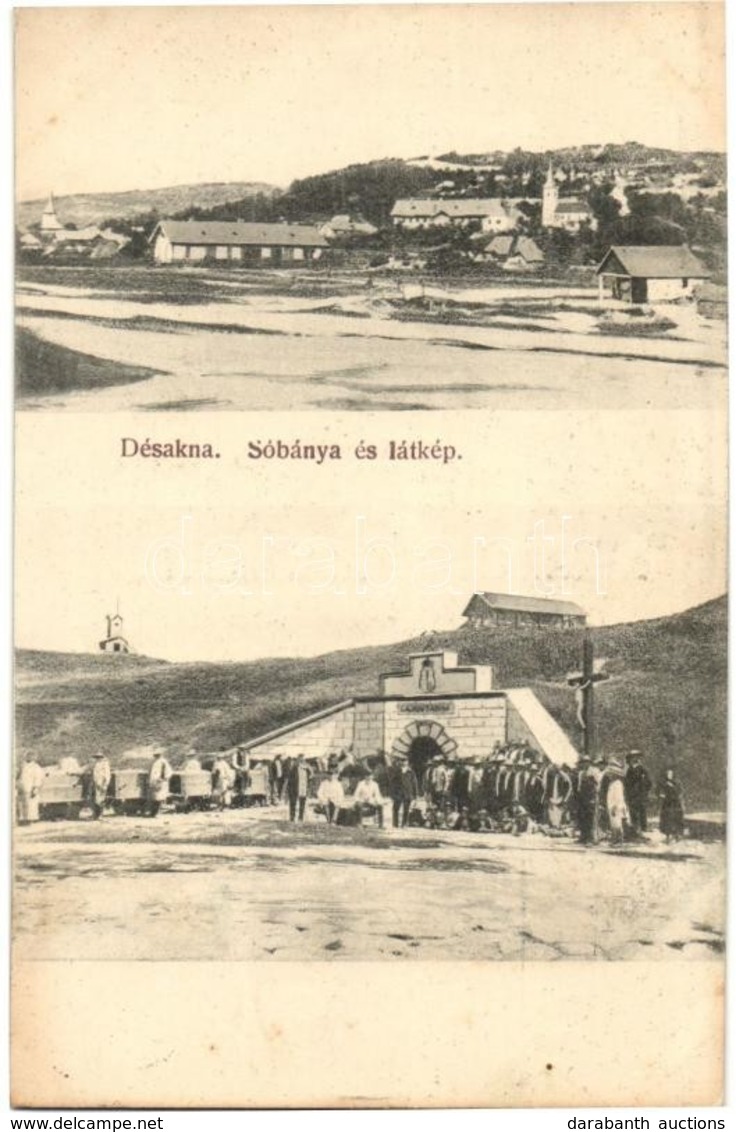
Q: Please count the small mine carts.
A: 4